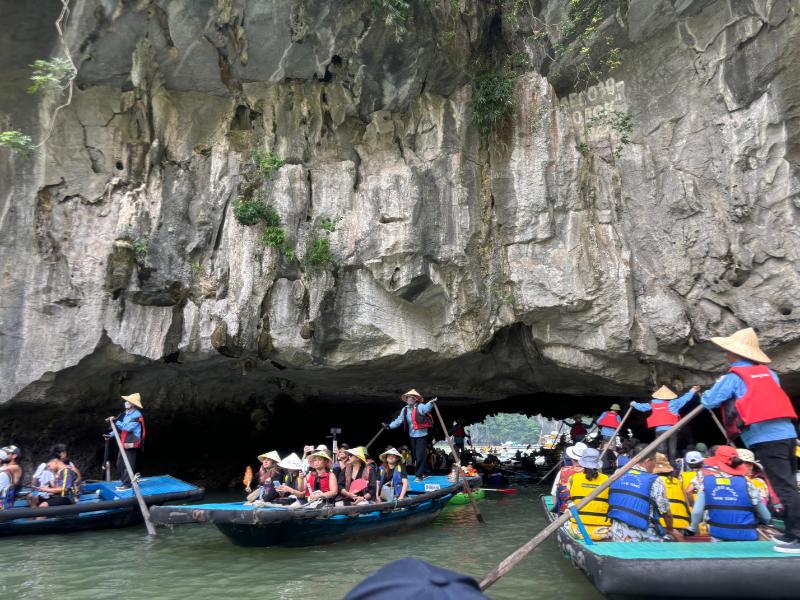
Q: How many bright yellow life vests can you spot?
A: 3